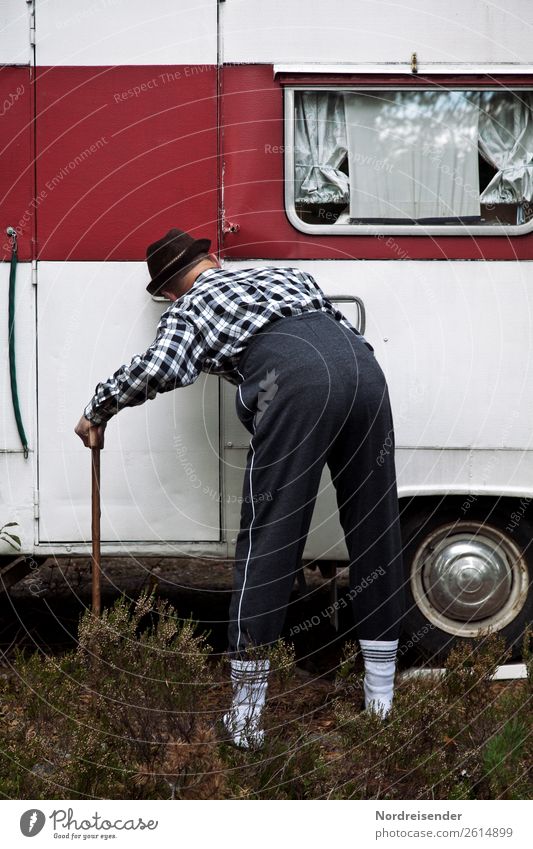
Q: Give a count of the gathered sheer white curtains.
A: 2